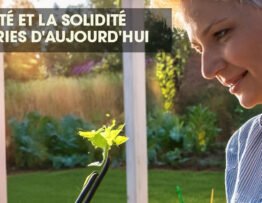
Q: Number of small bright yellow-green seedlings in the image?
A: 1